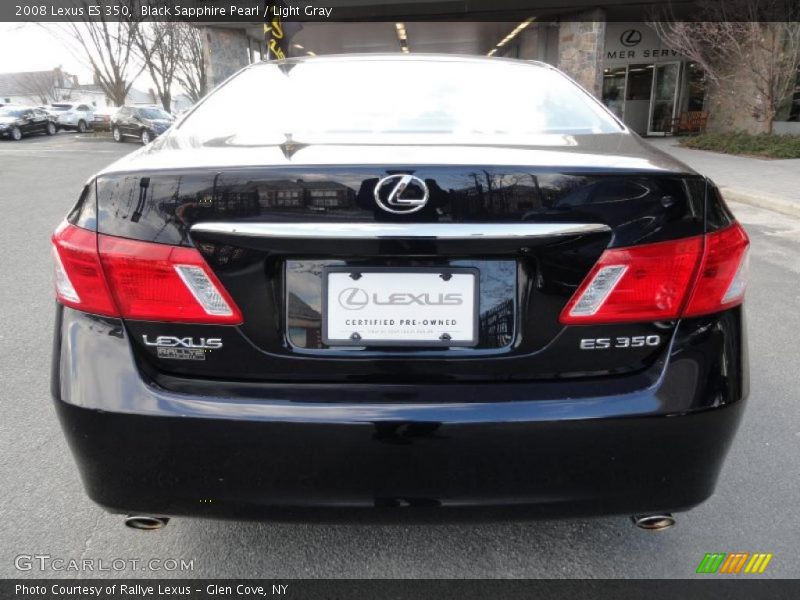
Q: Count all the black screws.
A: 4